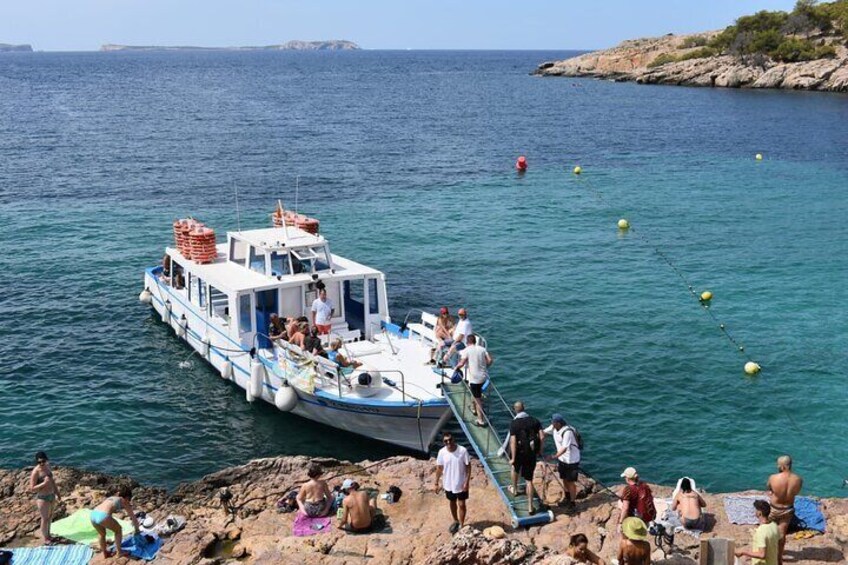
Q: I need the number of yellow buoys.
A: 5